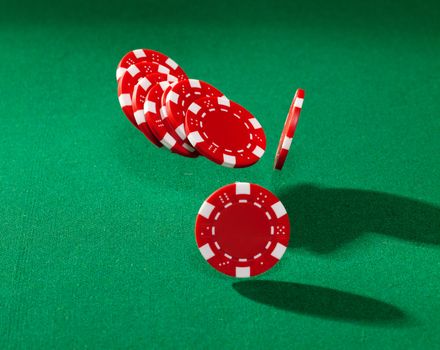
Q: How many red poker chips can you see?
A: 9